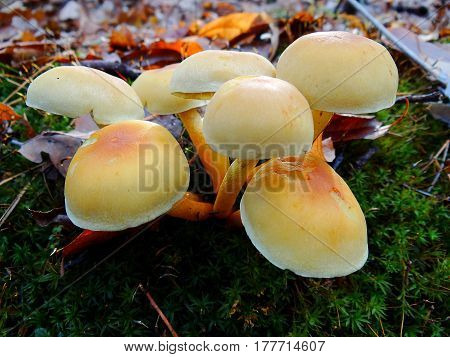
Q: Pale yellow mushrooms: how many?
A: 7